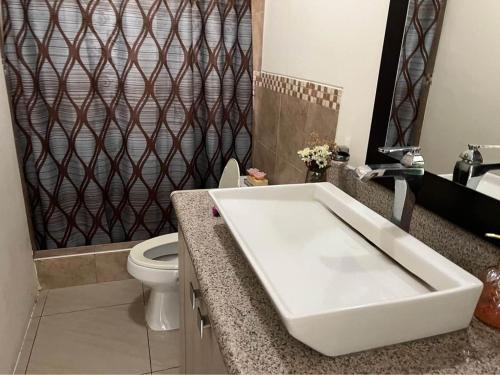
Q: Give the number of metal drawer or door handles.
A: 2